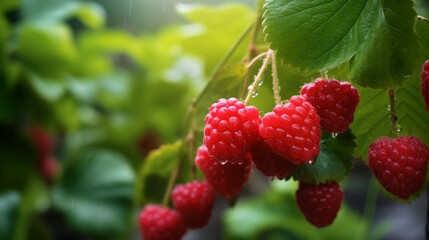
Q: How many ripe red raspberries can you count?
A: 10